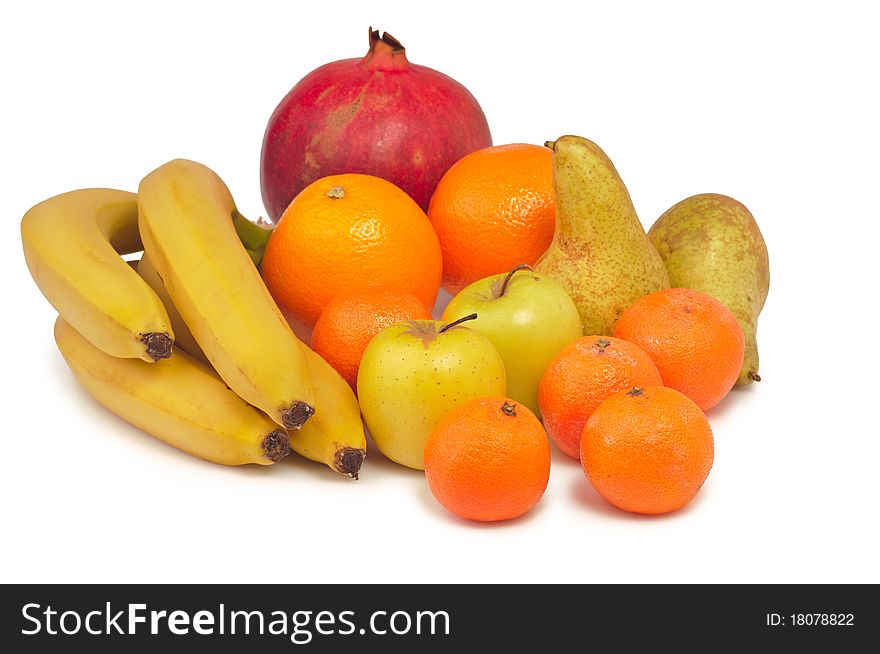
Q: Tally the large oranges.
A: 2